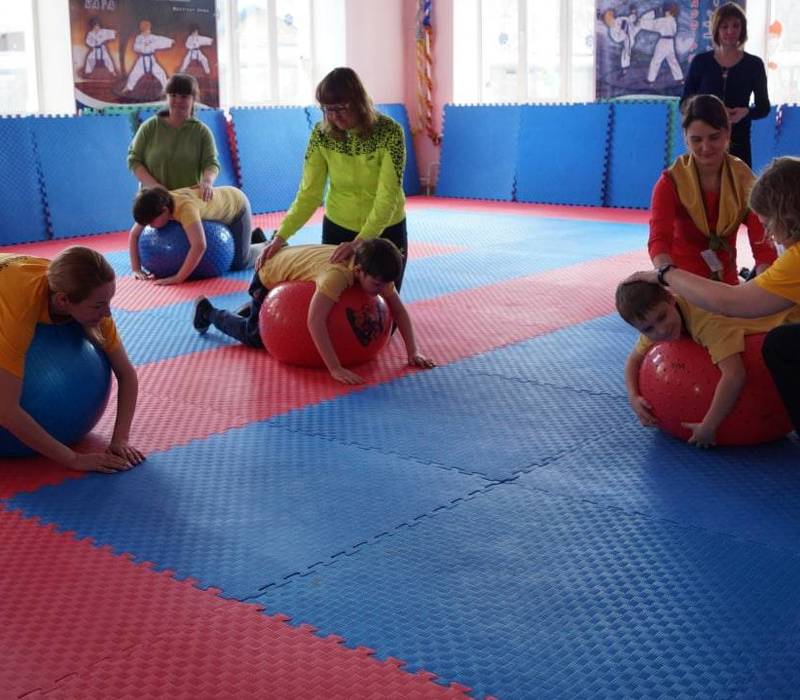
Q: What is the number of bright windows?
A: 4